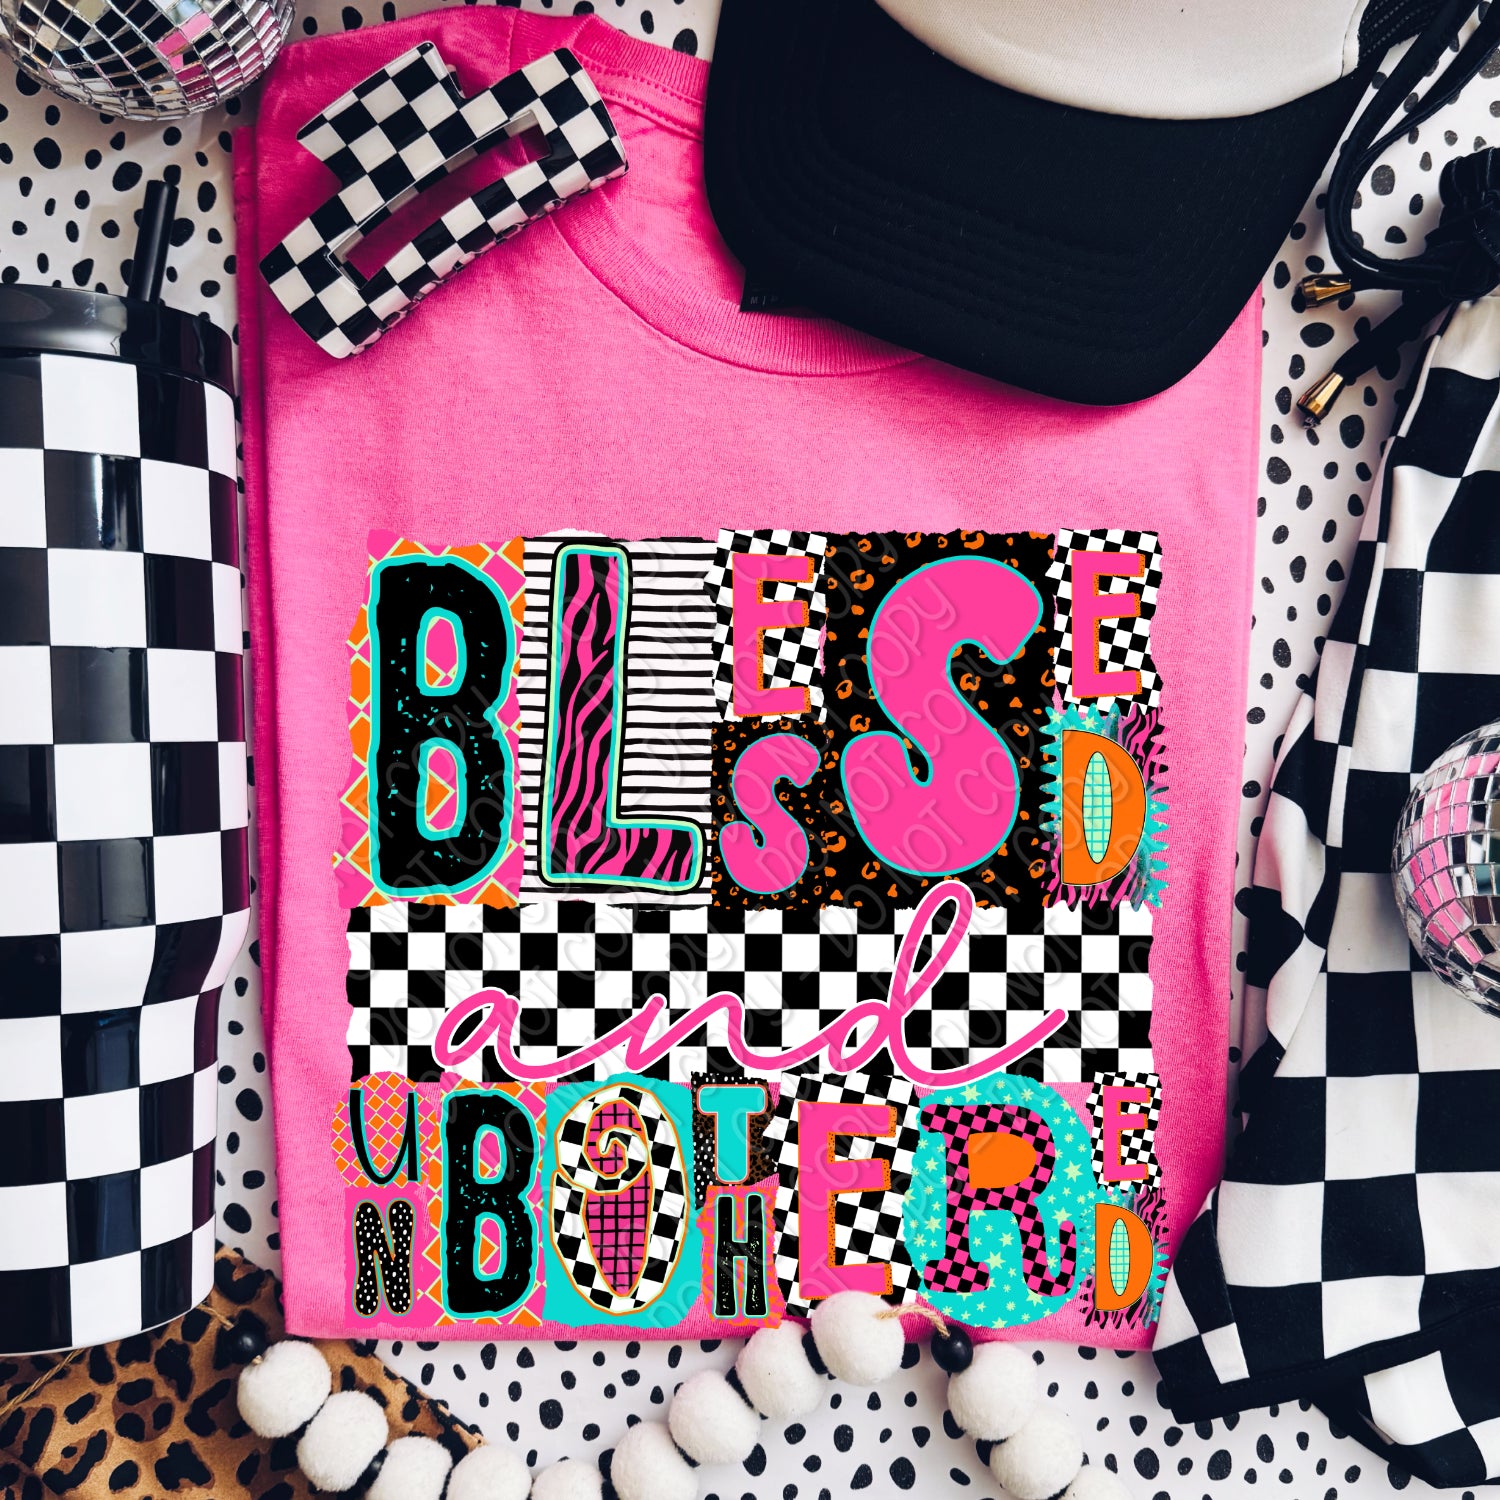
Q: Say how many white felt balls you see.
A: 12